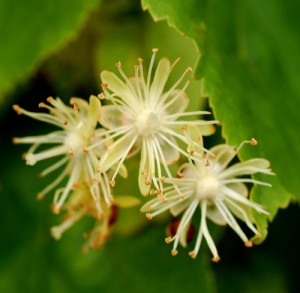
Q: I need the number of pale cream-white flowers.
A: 3